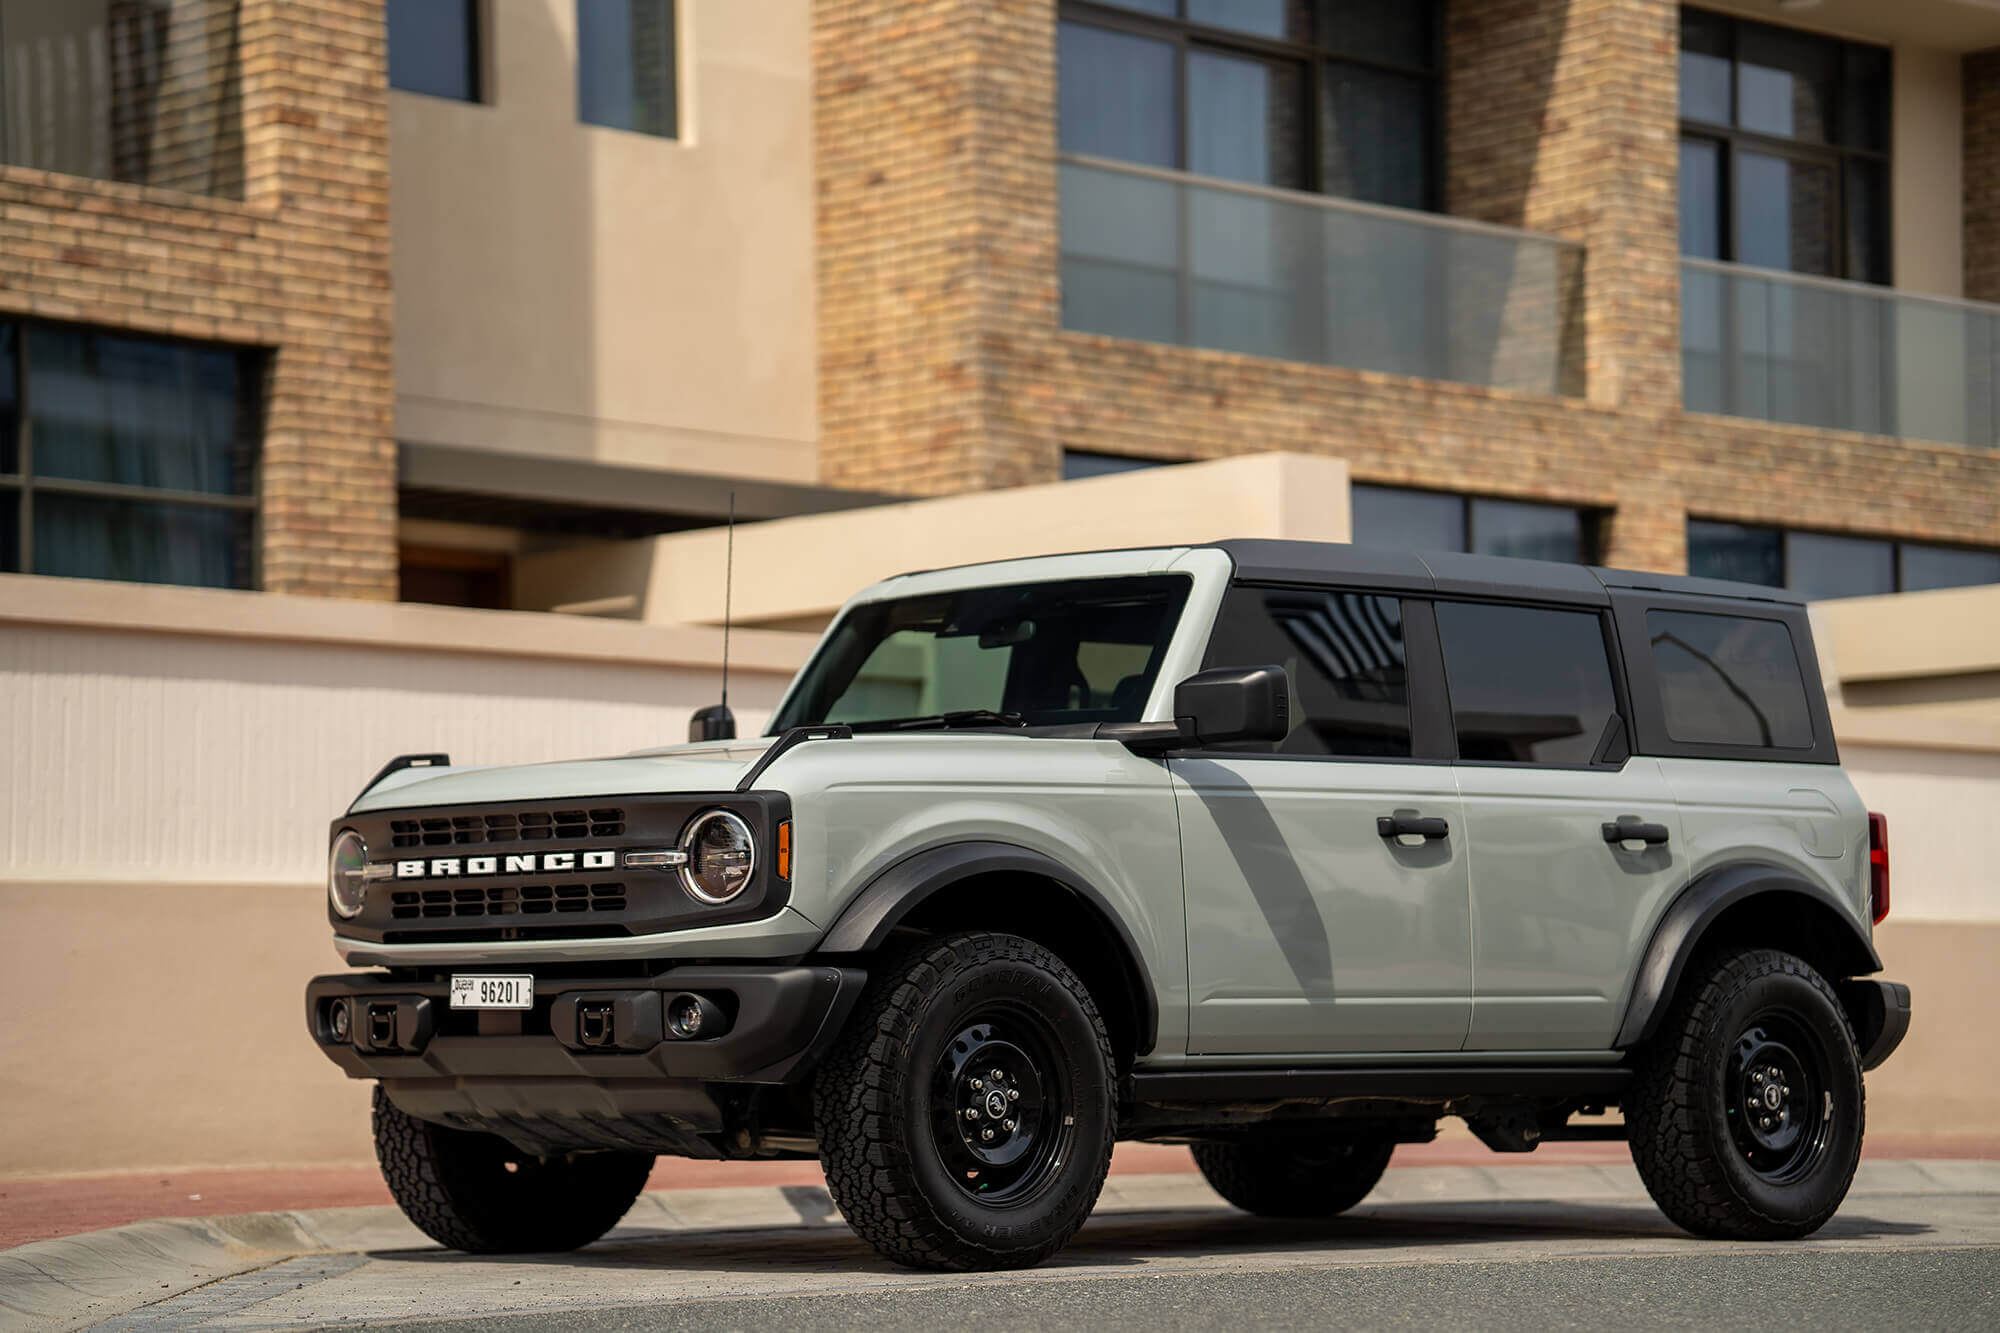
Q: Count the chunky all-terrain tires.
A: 4